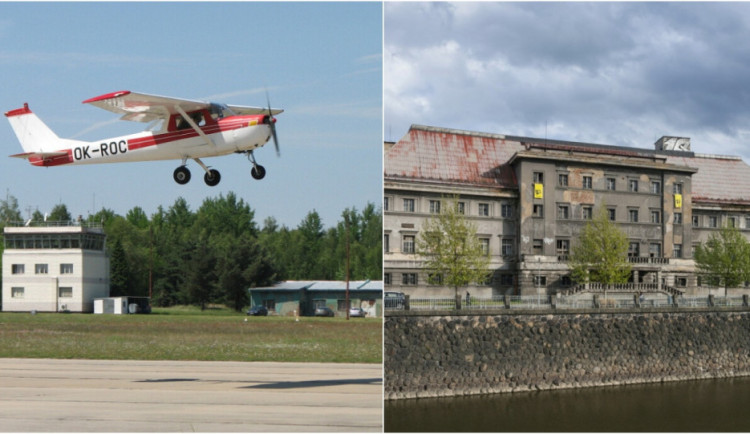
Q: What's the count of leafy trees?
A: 3